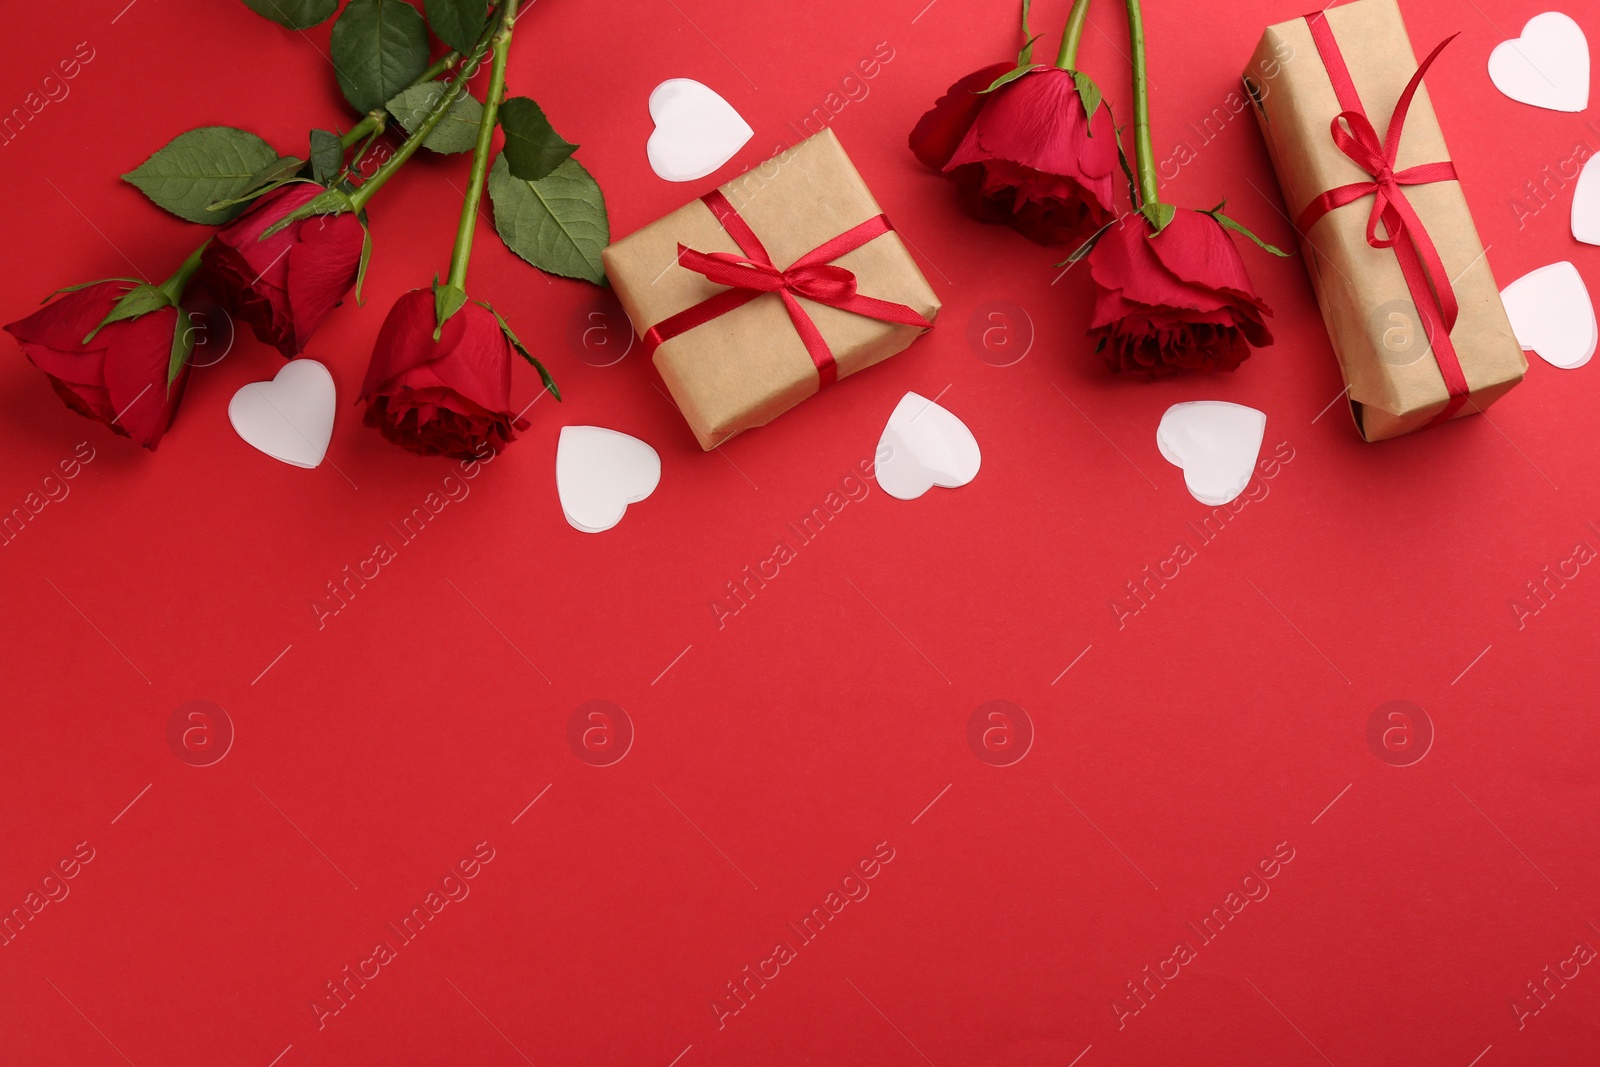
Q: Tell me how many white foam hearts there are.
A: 8